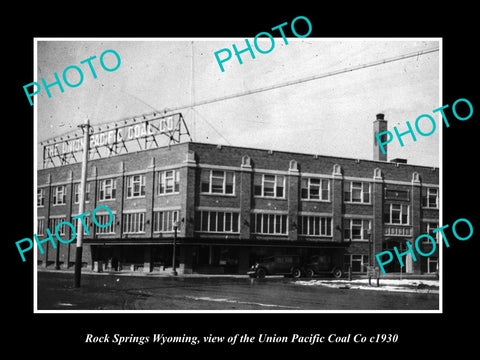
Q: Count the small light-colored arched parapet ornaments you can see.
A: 5